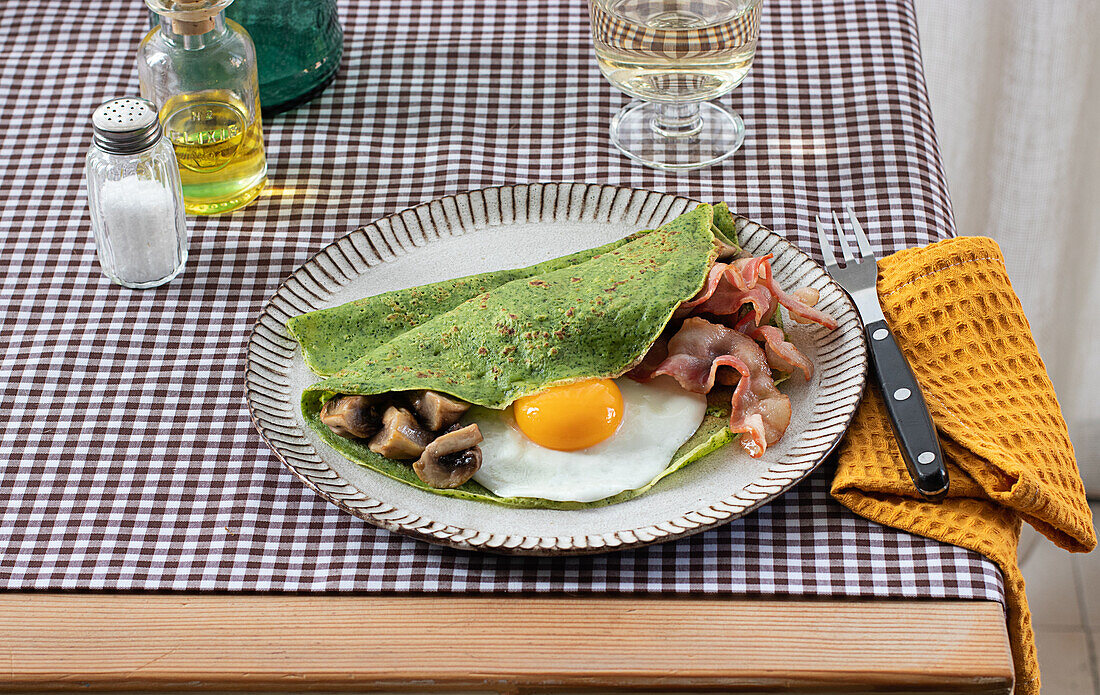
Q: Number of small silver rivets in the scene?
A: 3